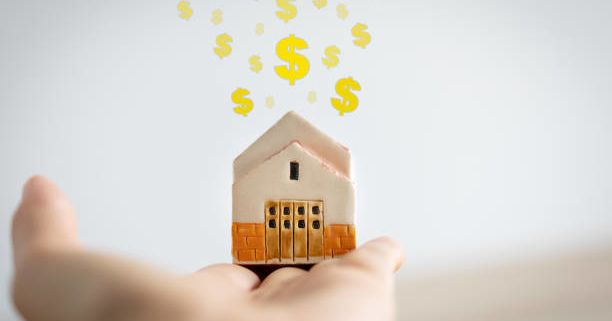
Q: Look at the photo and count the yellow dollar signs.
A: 15